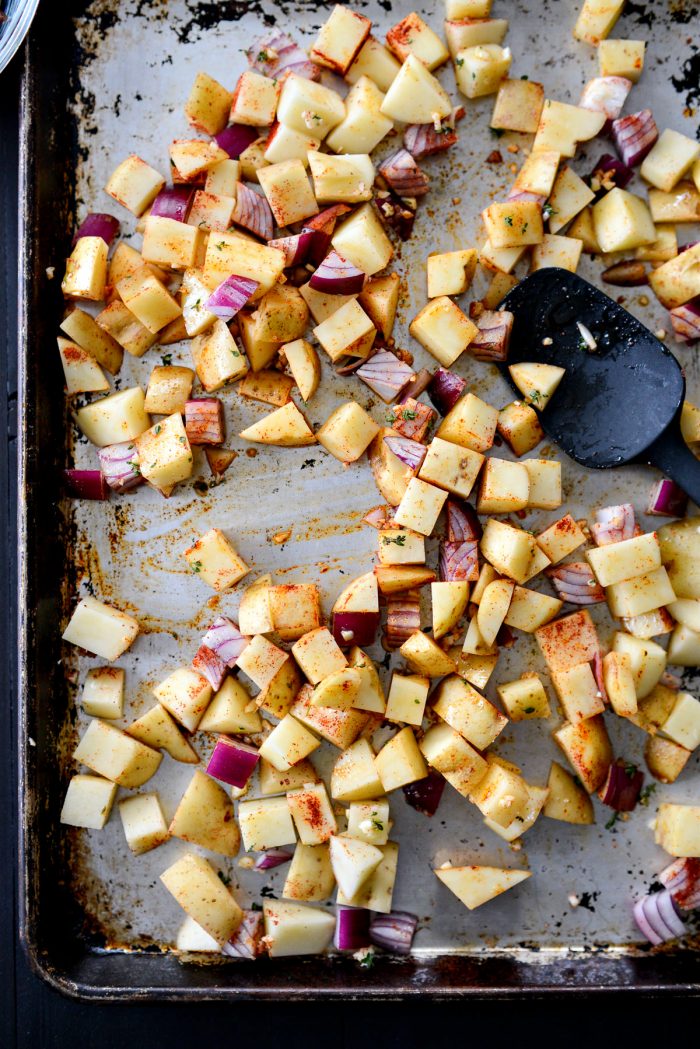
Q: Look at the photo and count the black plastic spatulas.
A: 1